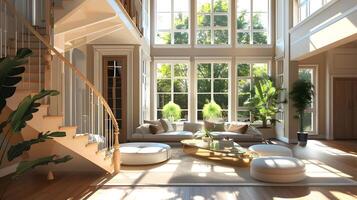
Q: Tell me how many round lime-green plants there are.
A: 2